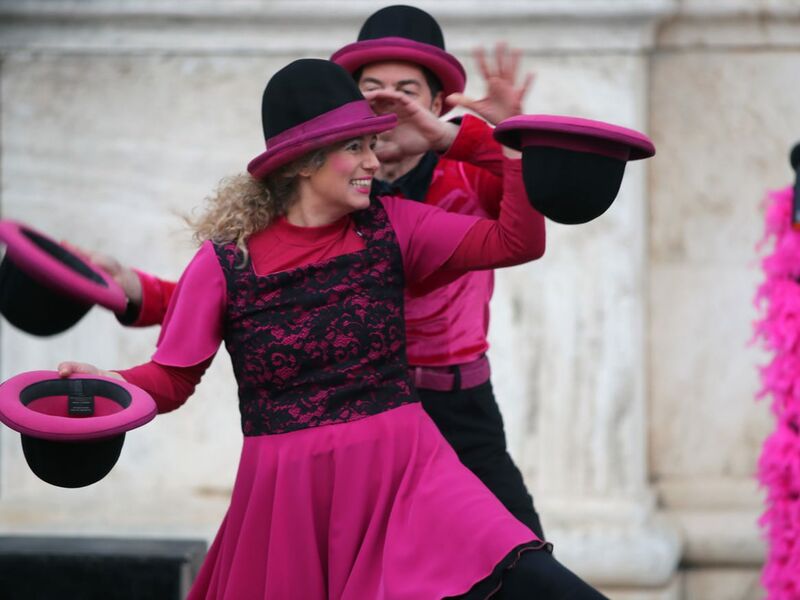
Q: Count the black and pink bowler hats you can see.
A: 5